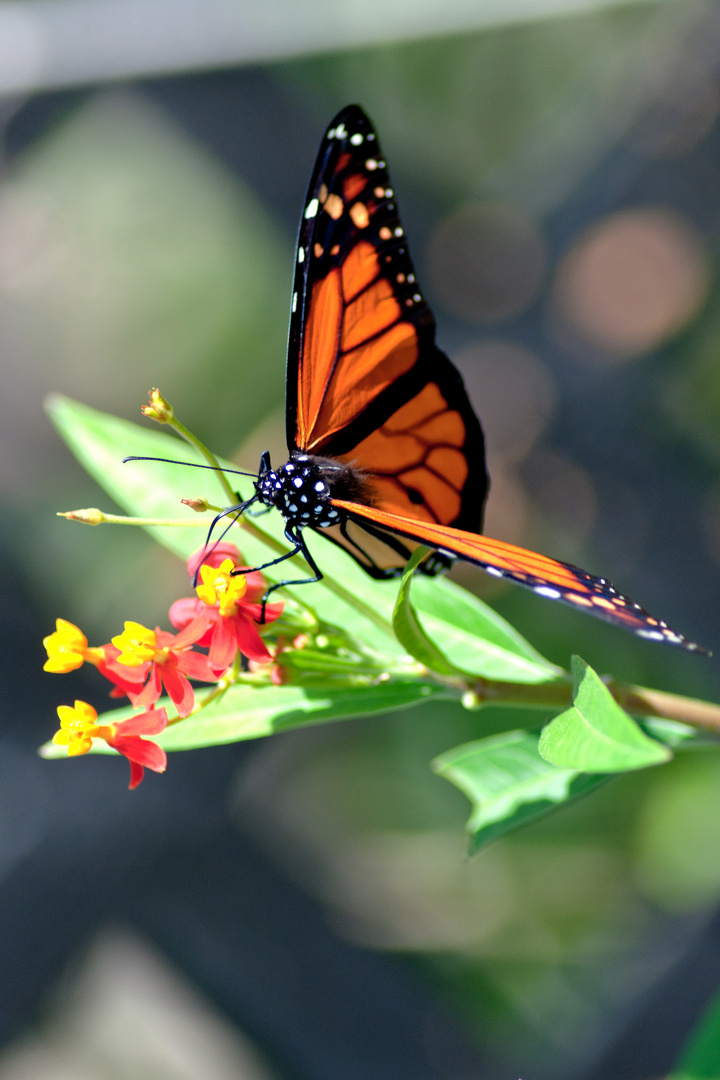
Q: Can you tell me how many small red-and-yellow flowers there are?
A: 4